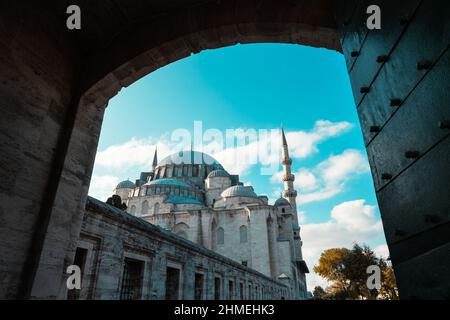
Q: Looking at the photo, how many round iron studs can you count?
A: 13